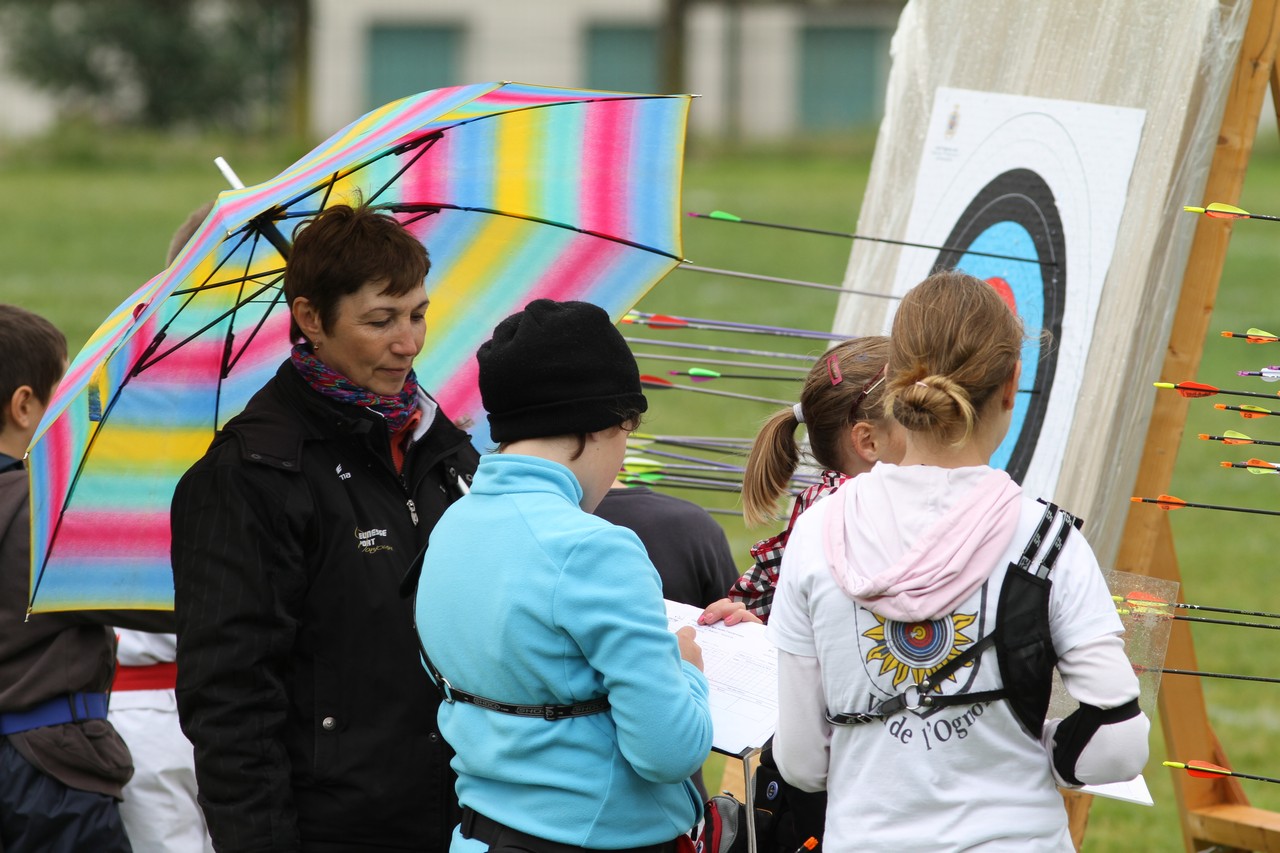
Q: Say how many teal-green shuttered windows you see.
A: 3